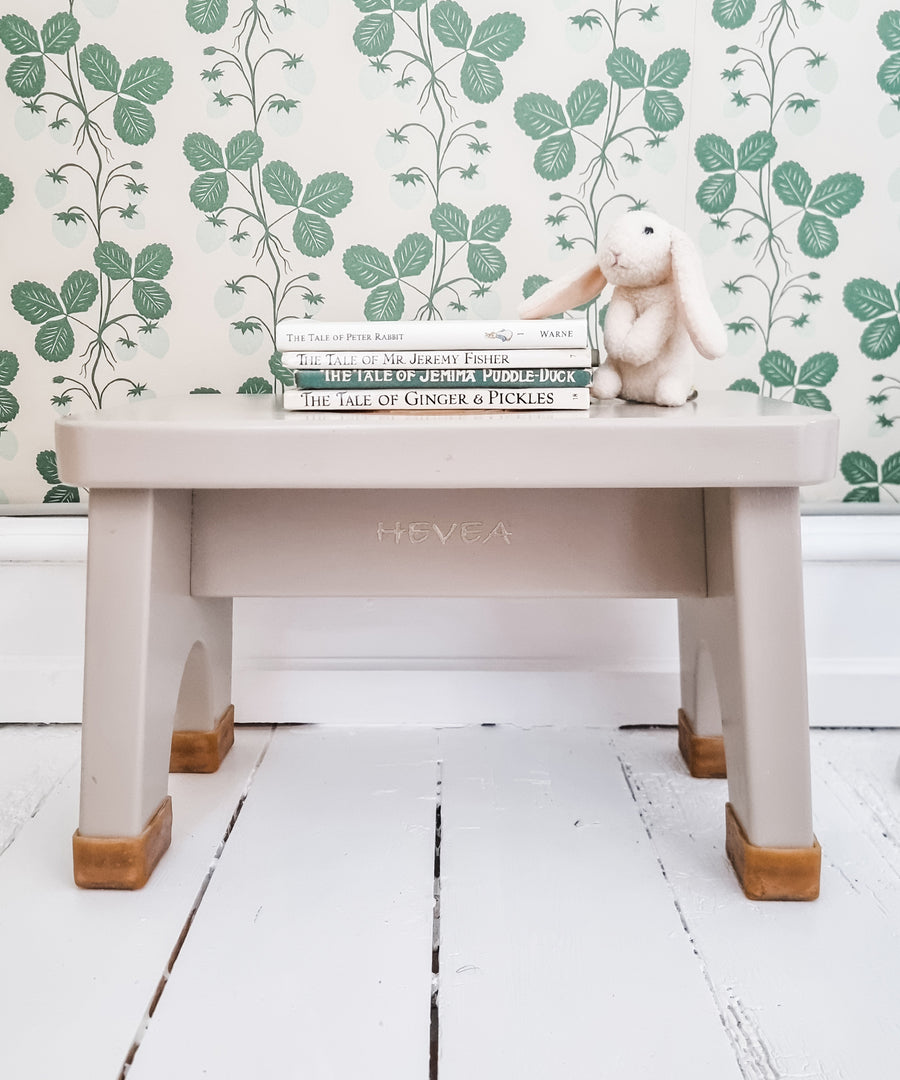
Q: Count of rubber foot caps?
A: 4